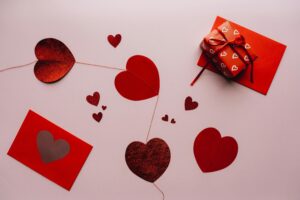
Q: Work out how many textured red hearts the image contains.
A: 2